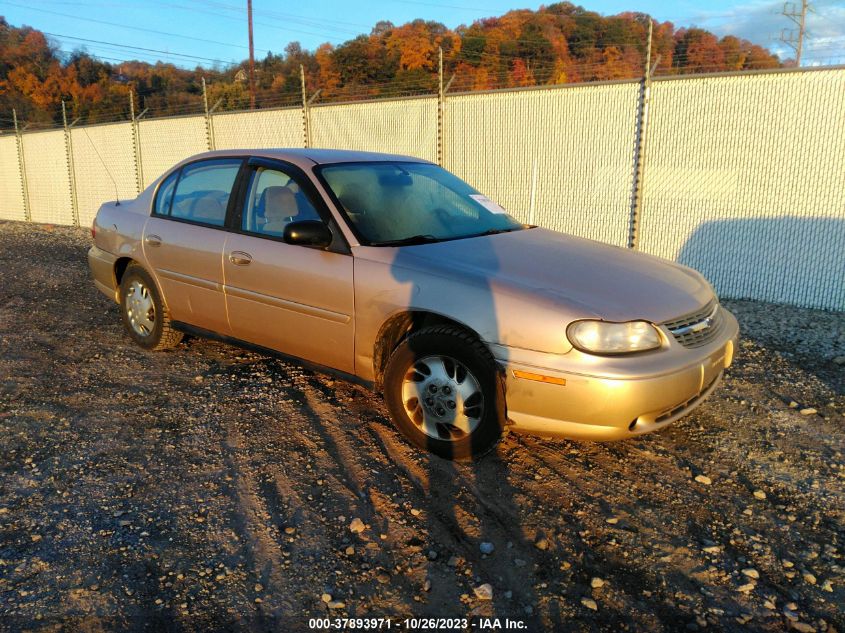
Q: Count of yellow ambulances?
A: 0